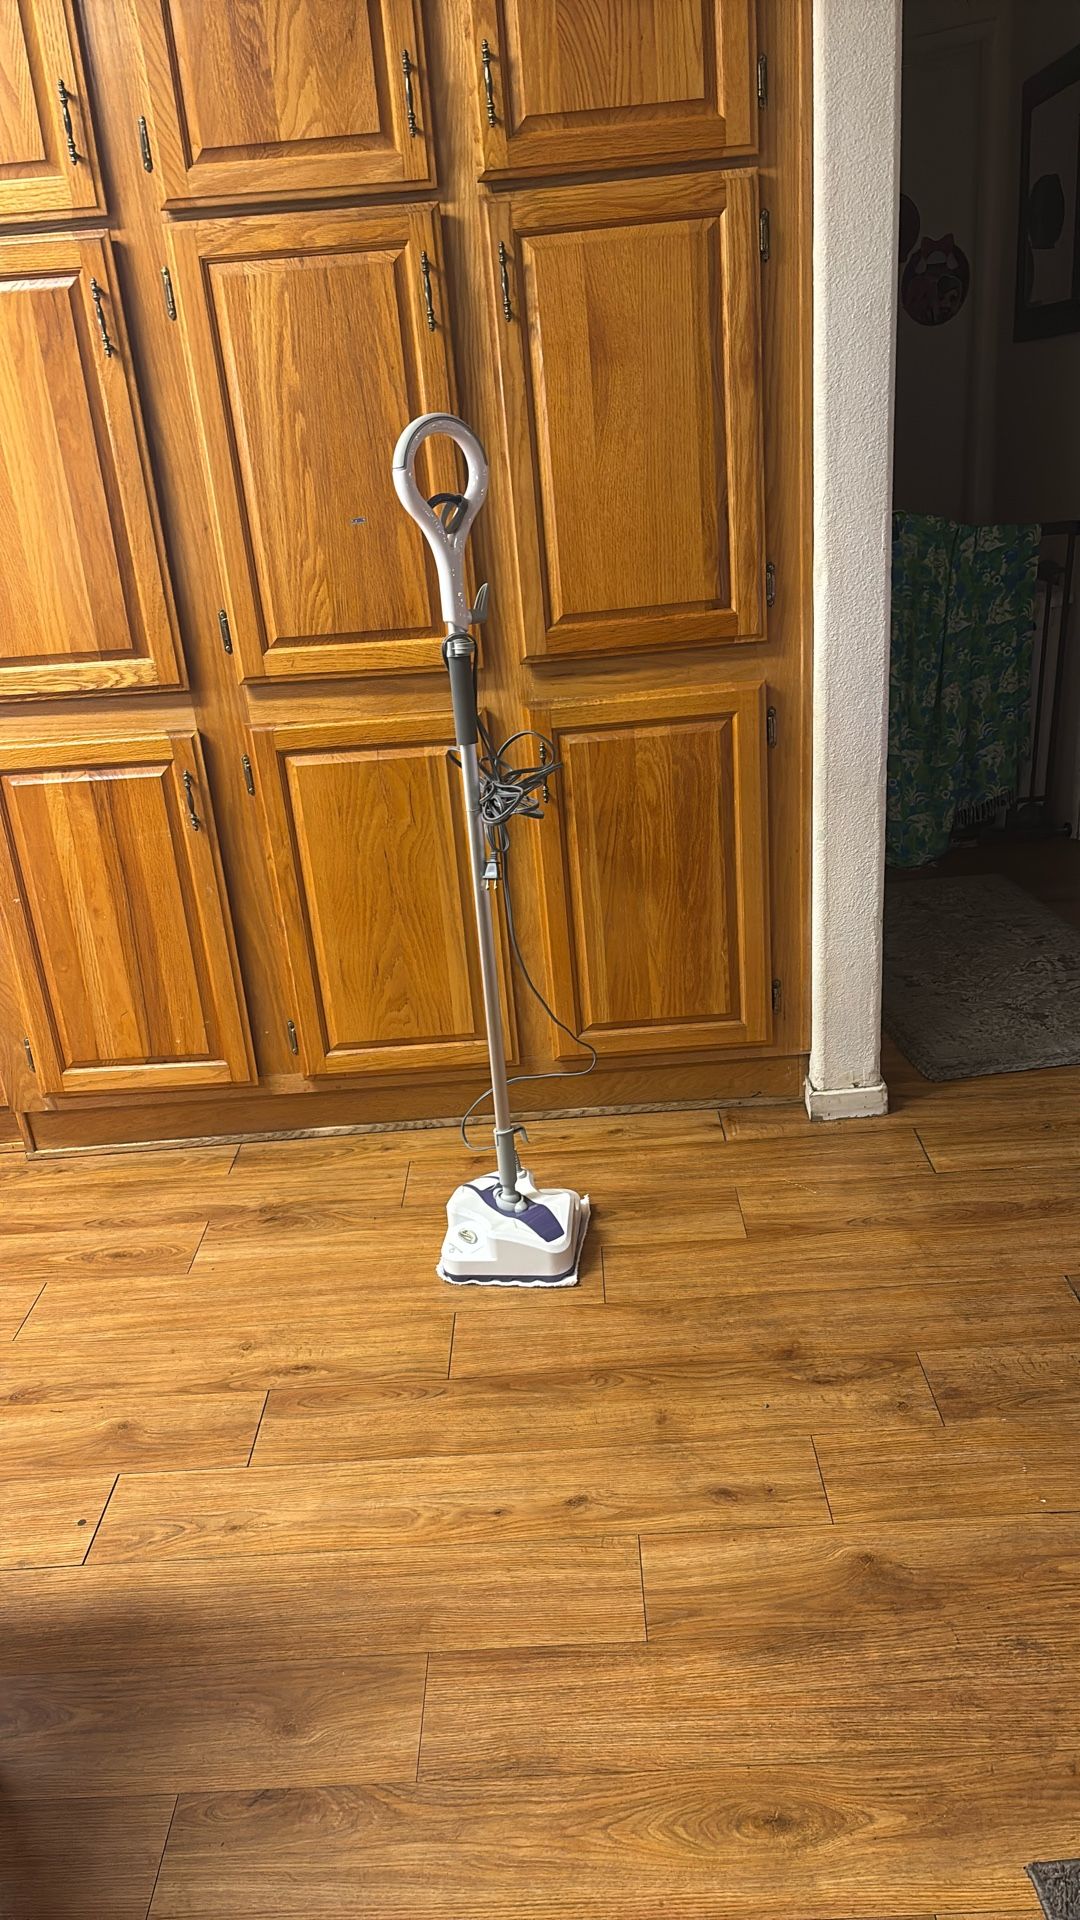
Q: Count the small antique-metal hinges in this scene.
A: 11